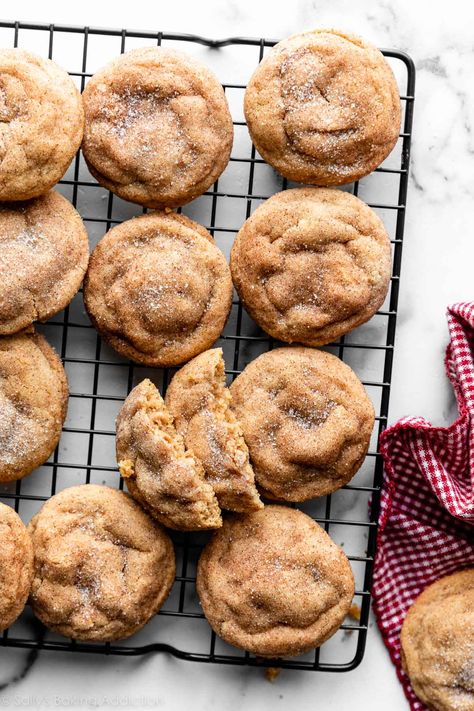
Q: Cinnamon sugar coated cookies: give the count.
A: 13